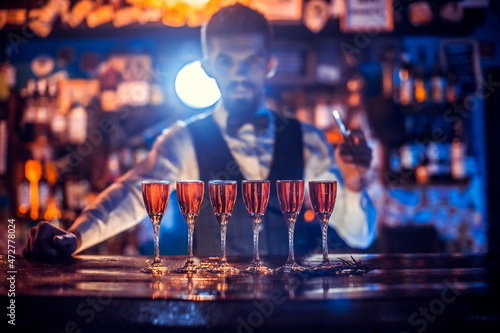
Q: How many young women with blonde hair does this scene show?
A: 0